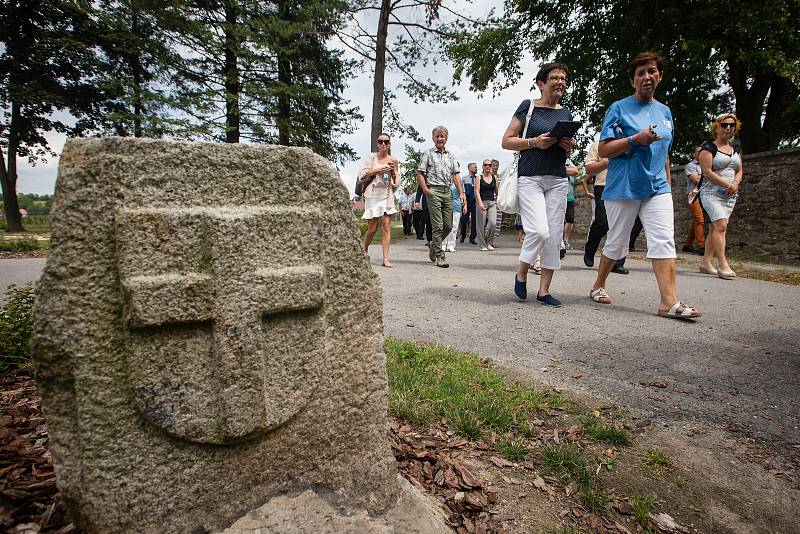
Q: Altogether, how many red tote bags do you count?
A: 0